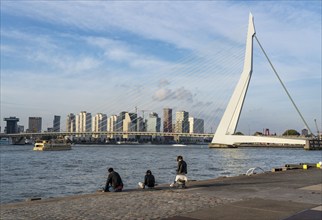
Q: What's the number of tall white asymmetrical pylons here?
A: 1